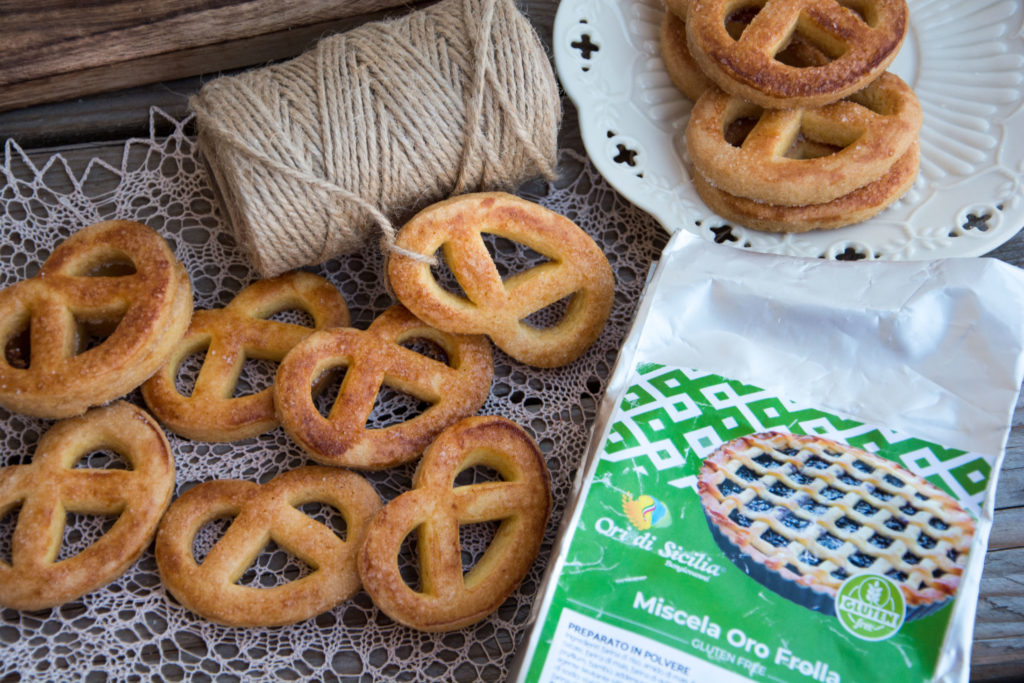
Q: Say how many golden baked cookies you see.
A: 13